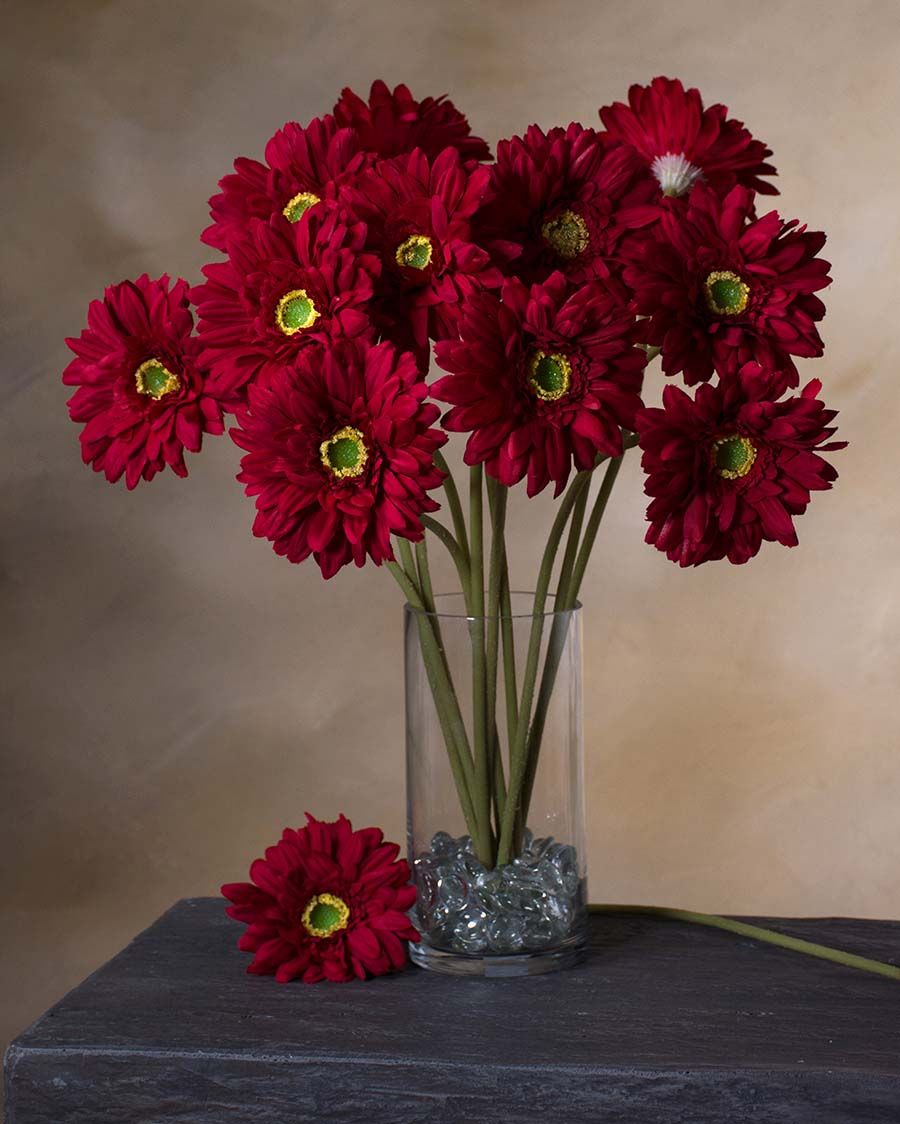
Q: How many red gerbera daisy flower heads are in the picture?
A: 12